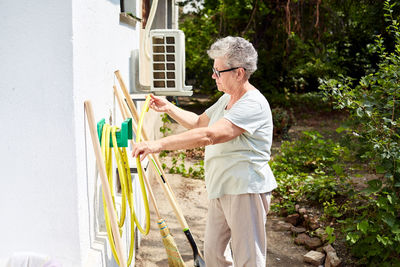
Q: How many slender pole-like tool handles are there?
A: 4